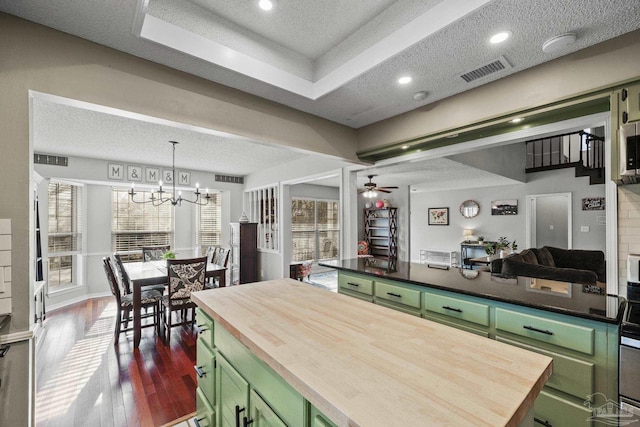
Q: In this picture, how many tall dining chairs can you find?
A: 6